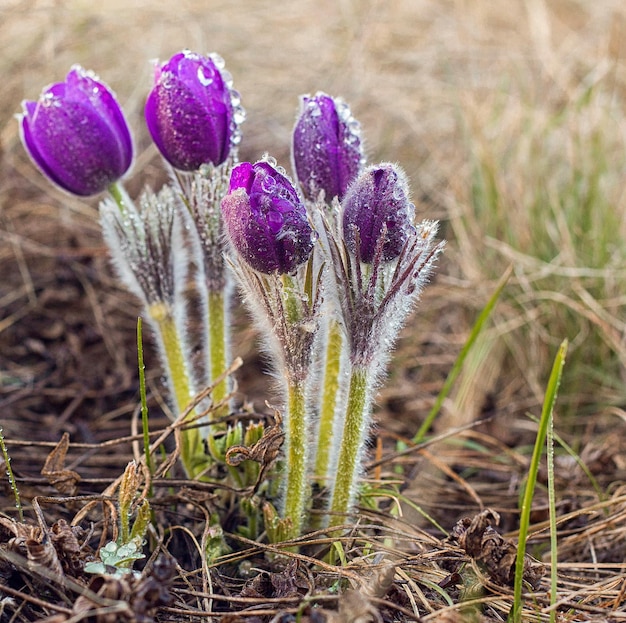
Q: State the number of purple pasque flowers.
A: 5